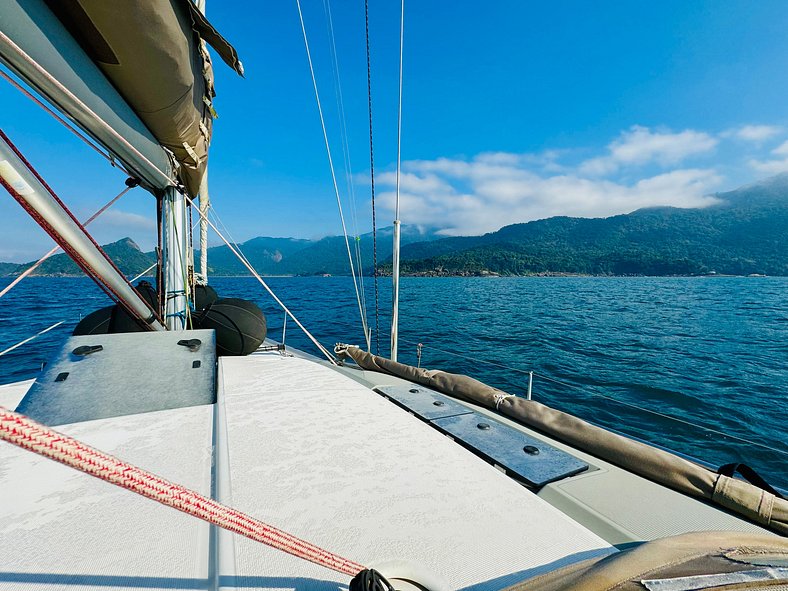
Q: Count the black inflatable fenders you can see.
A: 4